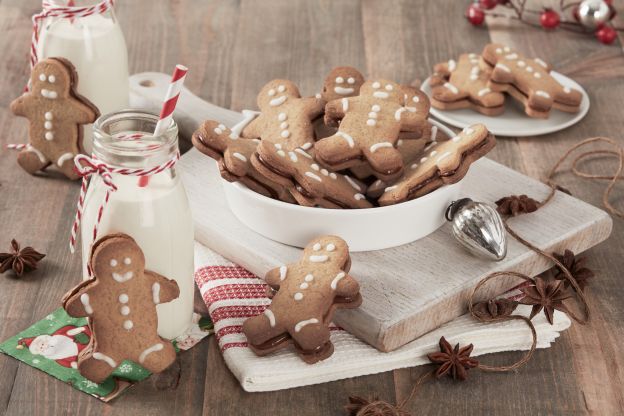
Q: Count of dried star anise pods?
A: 7